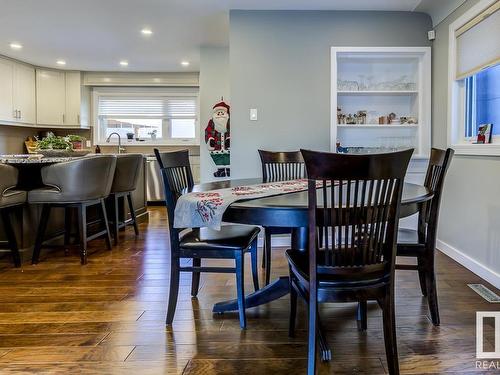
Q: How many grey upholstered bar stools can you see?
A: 3